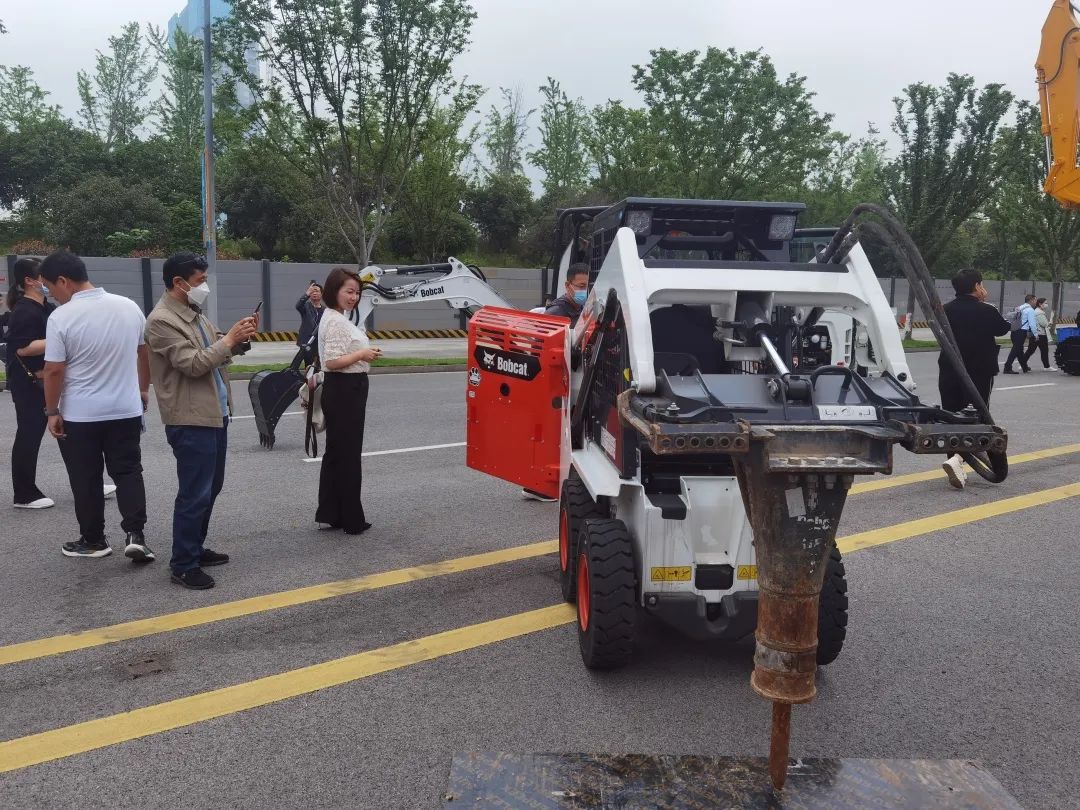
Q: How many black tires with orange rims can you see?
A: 2